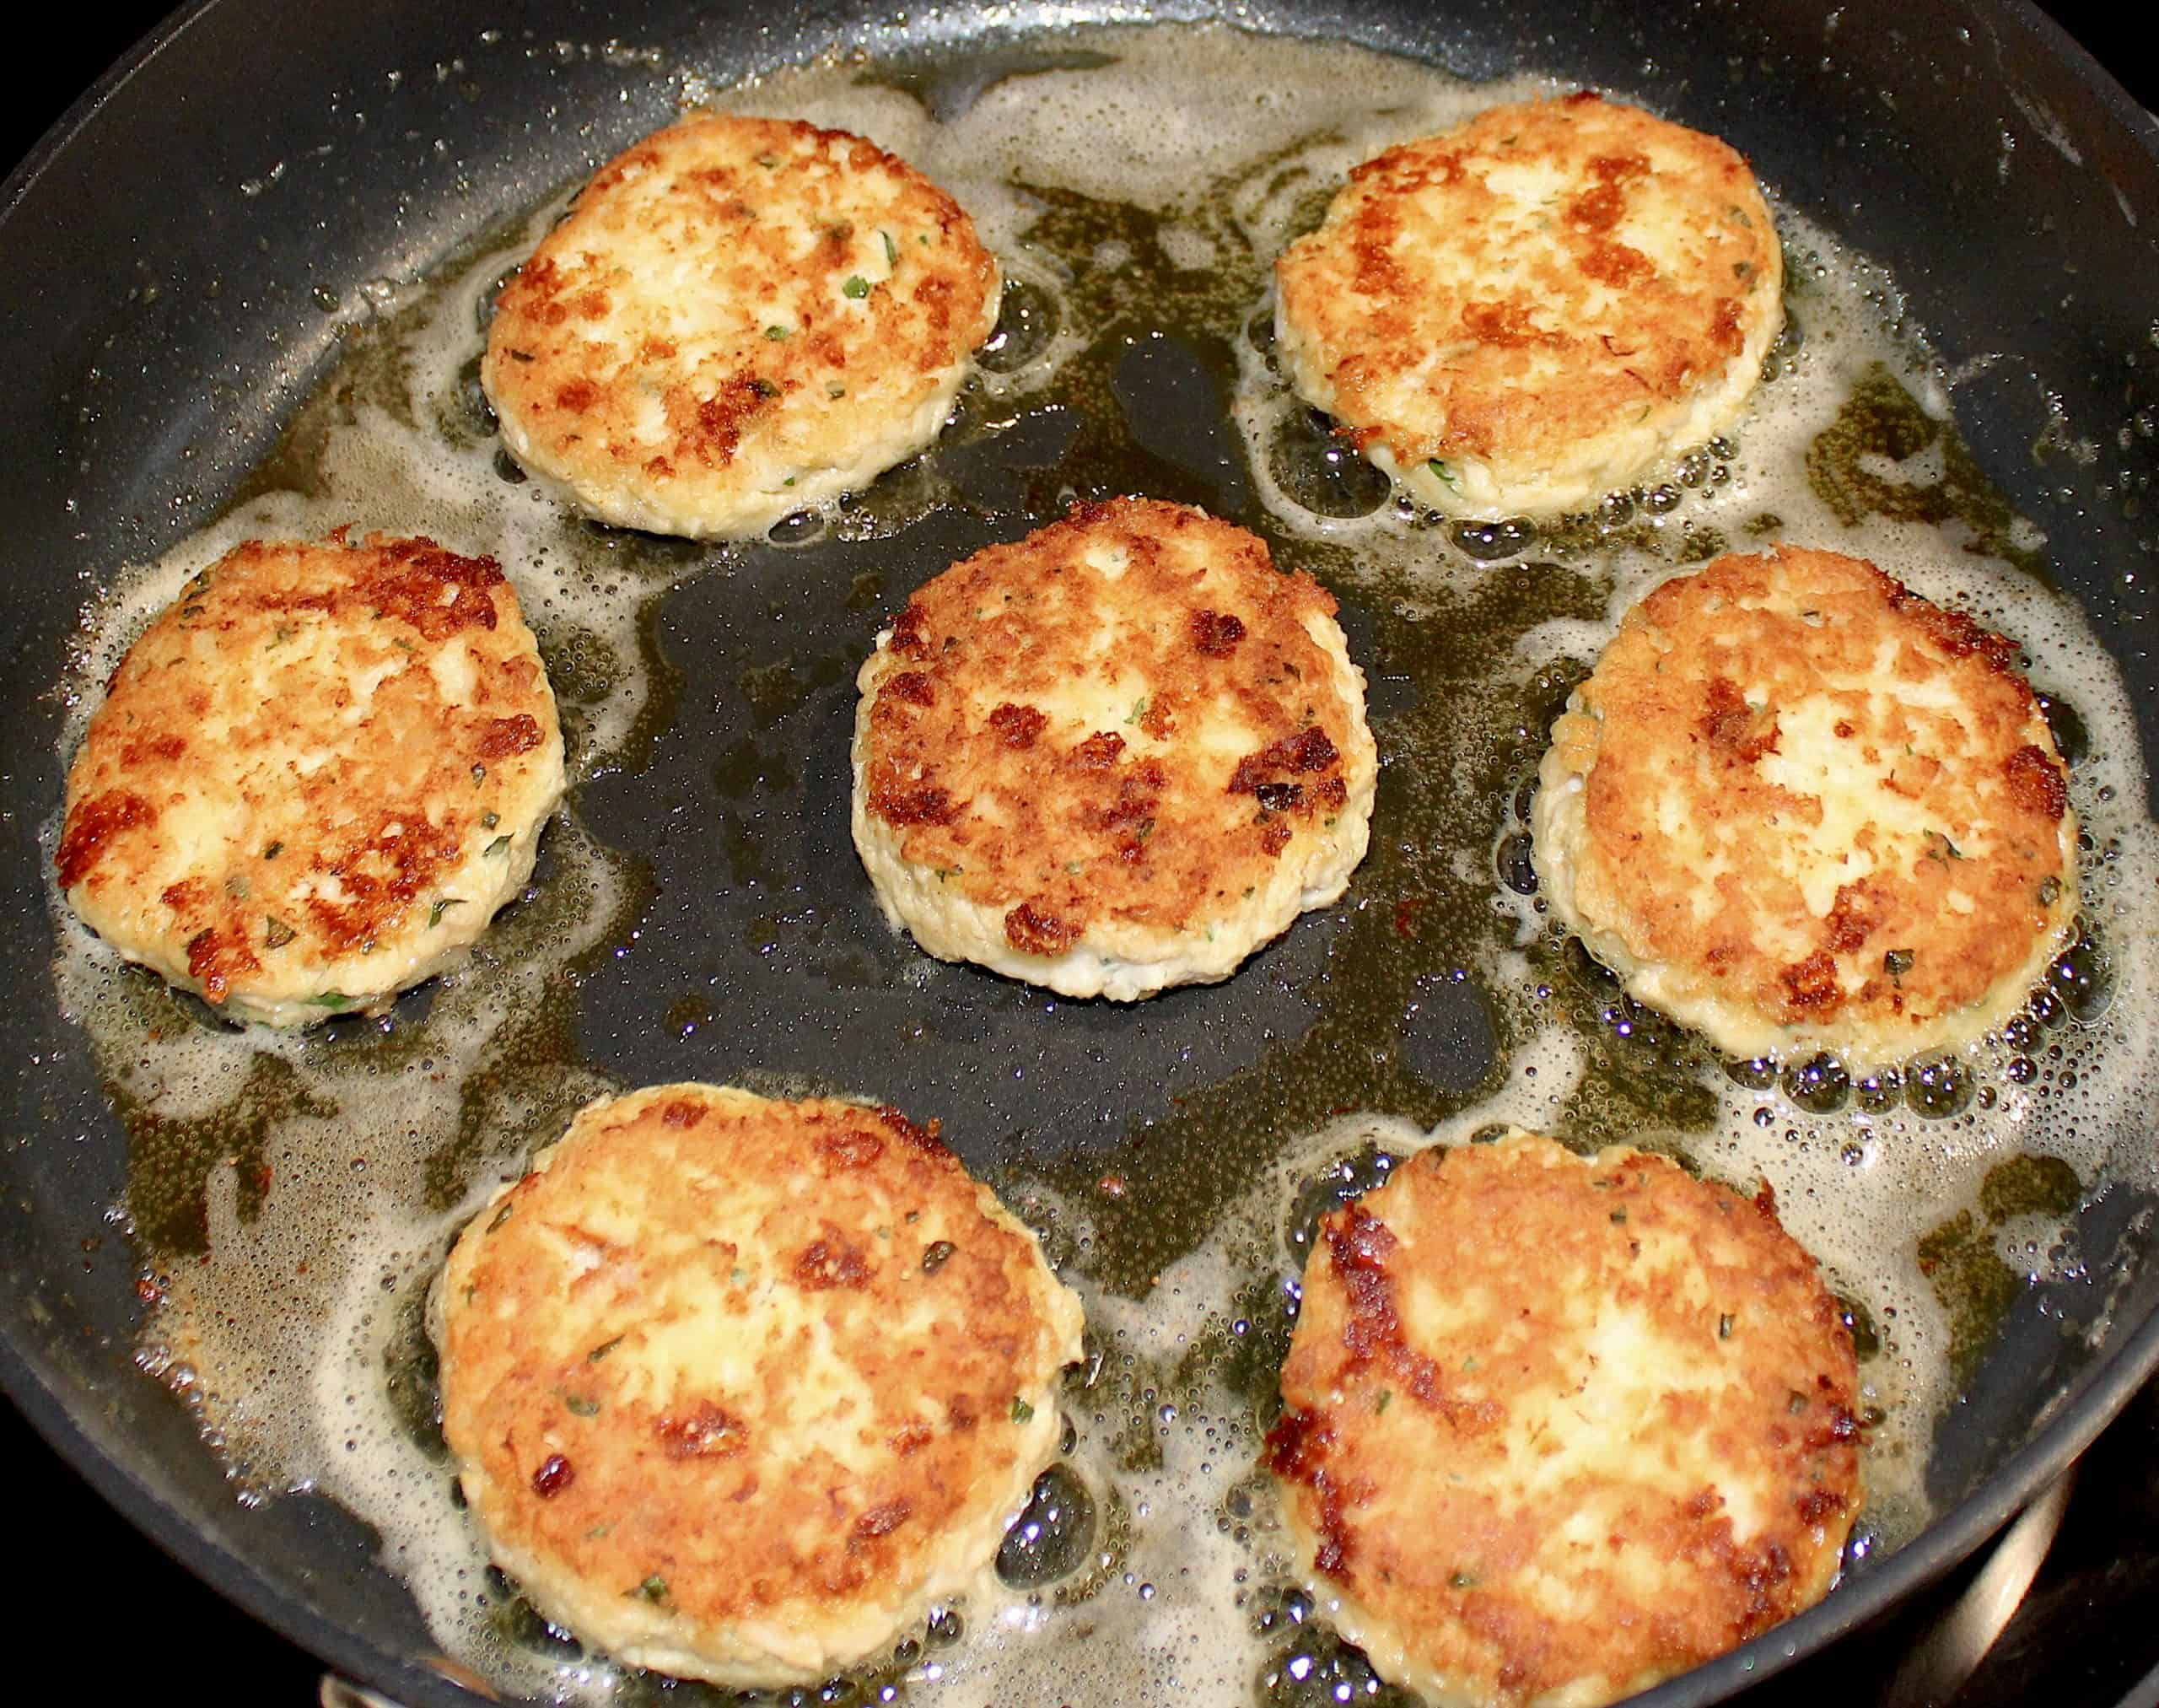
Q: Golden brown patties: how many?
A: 7